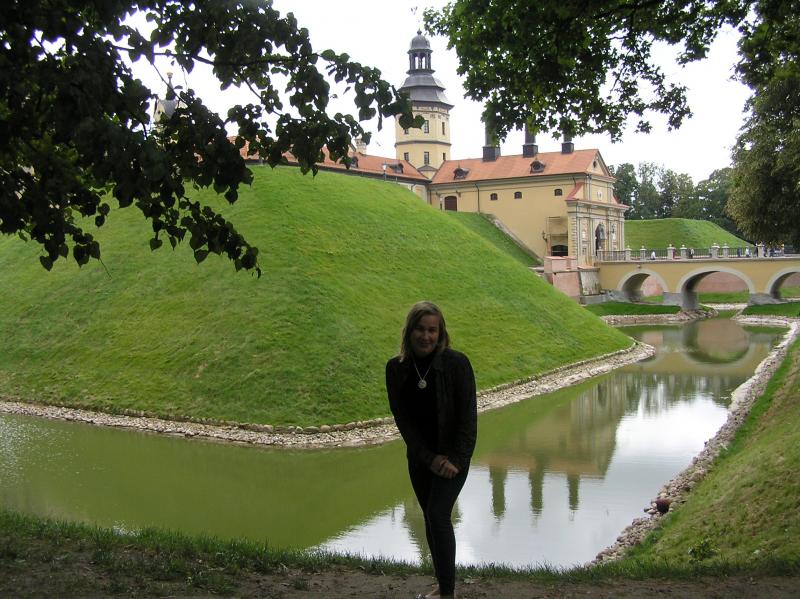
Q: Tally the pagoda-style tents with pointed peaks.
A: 0